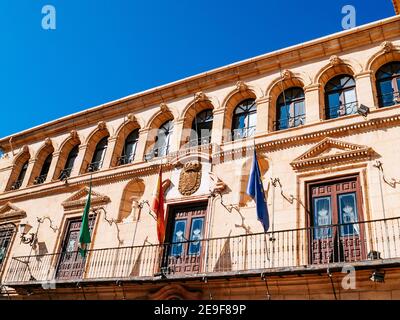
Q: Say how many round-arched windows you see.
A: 11